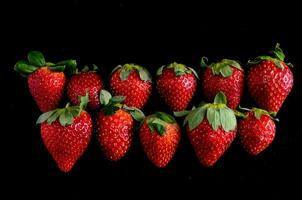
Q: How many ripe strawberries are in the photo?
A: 11